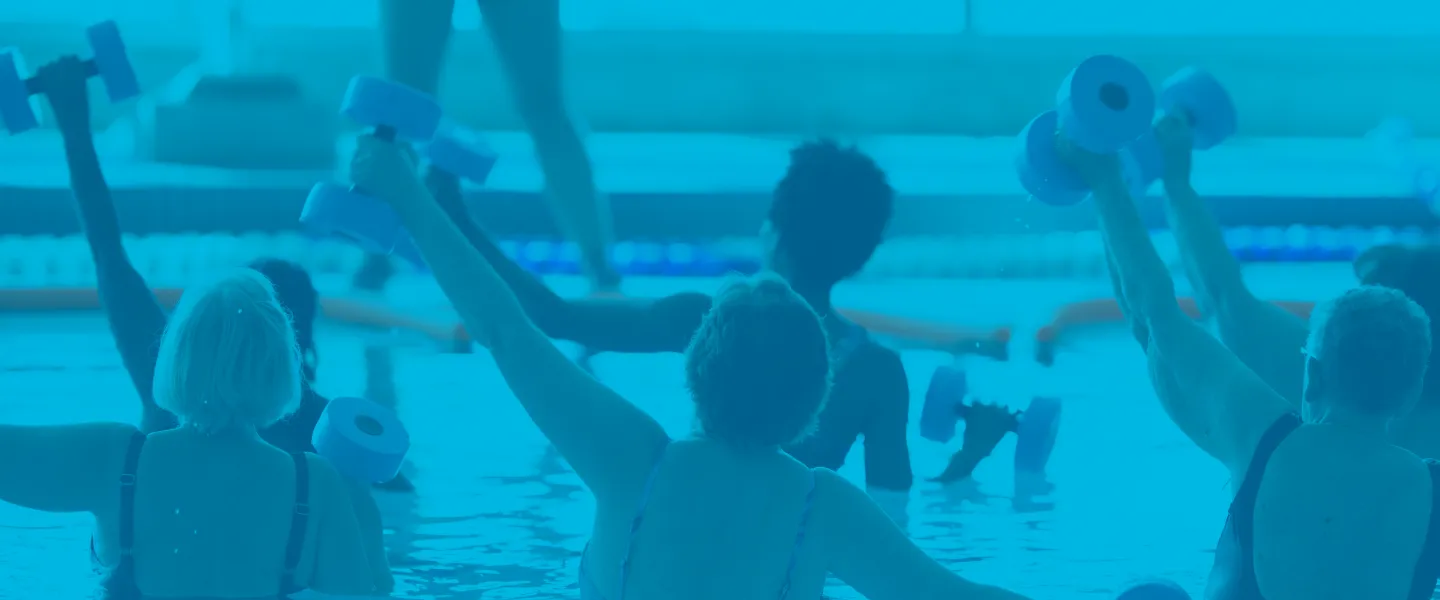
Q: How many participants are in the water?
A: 6